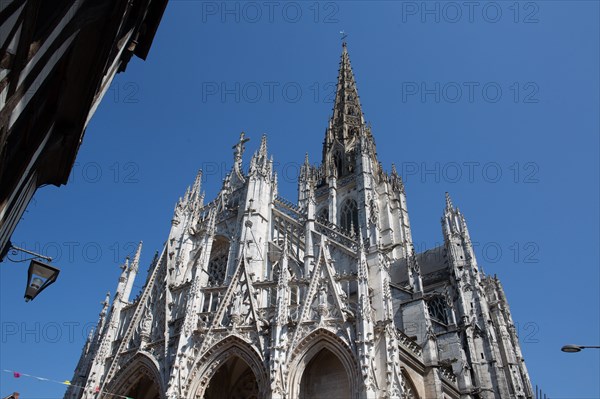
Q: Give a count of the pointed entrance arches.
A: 3